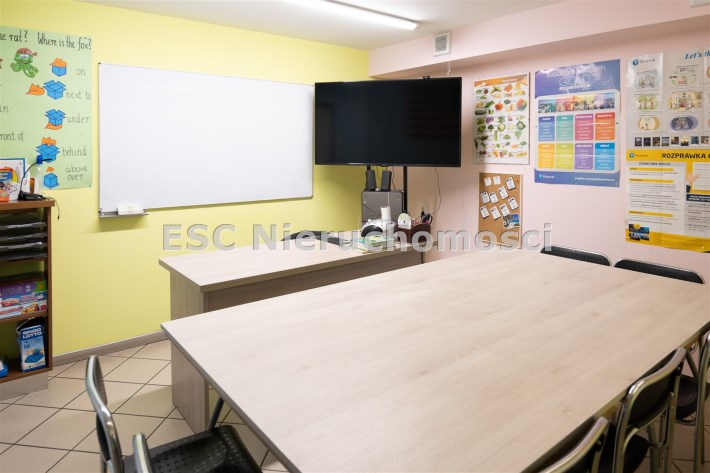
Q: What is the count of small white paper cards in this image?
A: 10